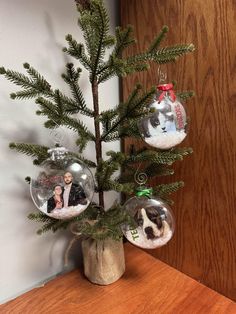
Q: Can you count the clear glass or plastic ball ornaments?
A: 3